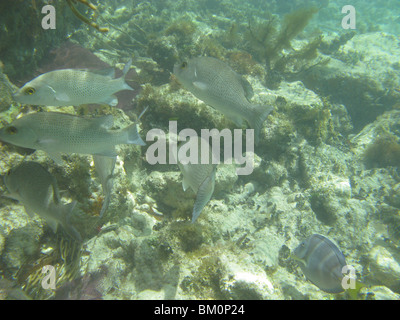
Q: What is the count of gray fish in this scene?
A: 6